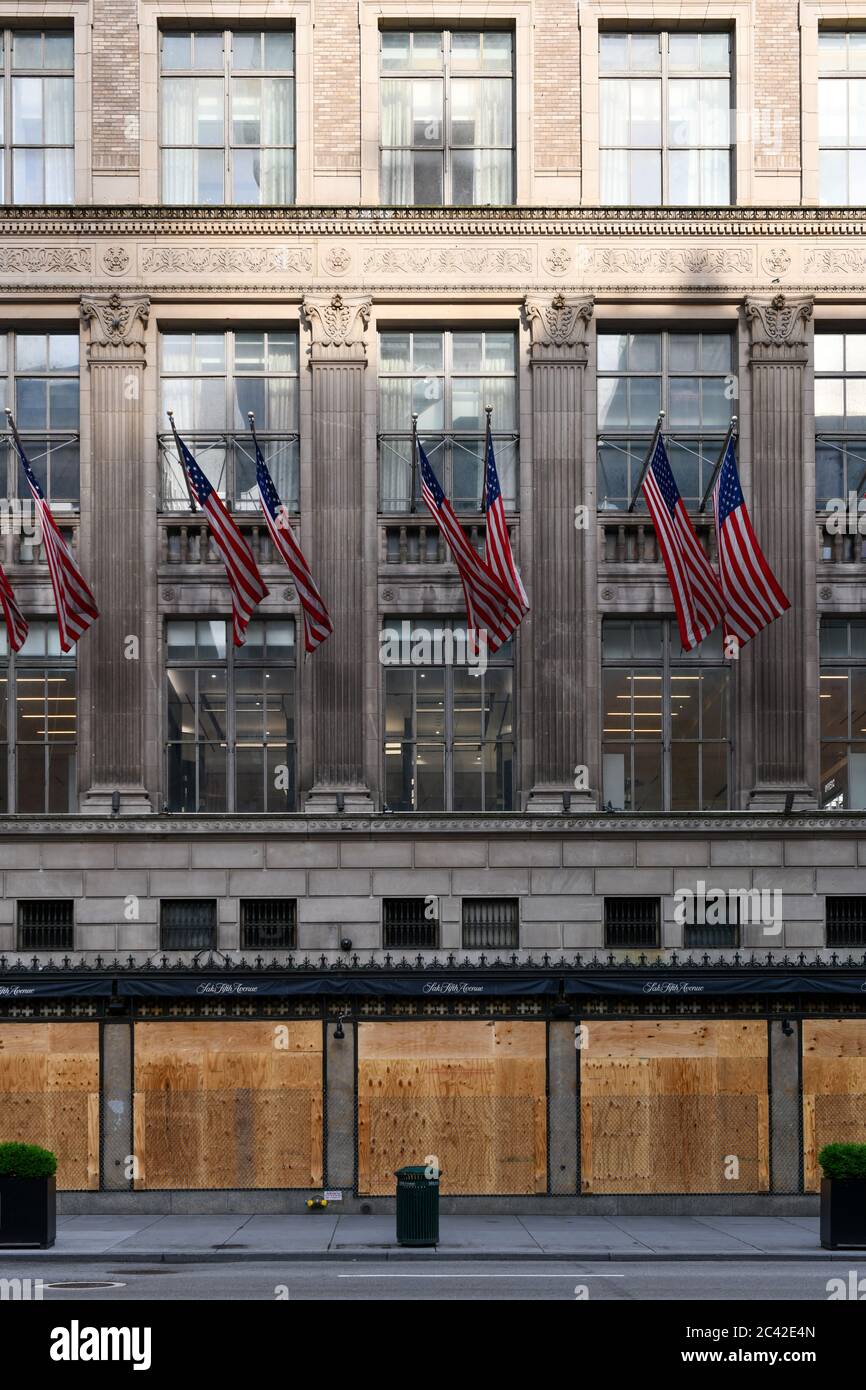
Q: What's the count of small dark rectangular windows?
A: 8